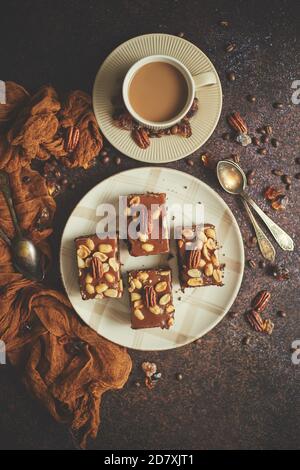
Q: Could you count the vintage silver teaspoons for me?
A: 2